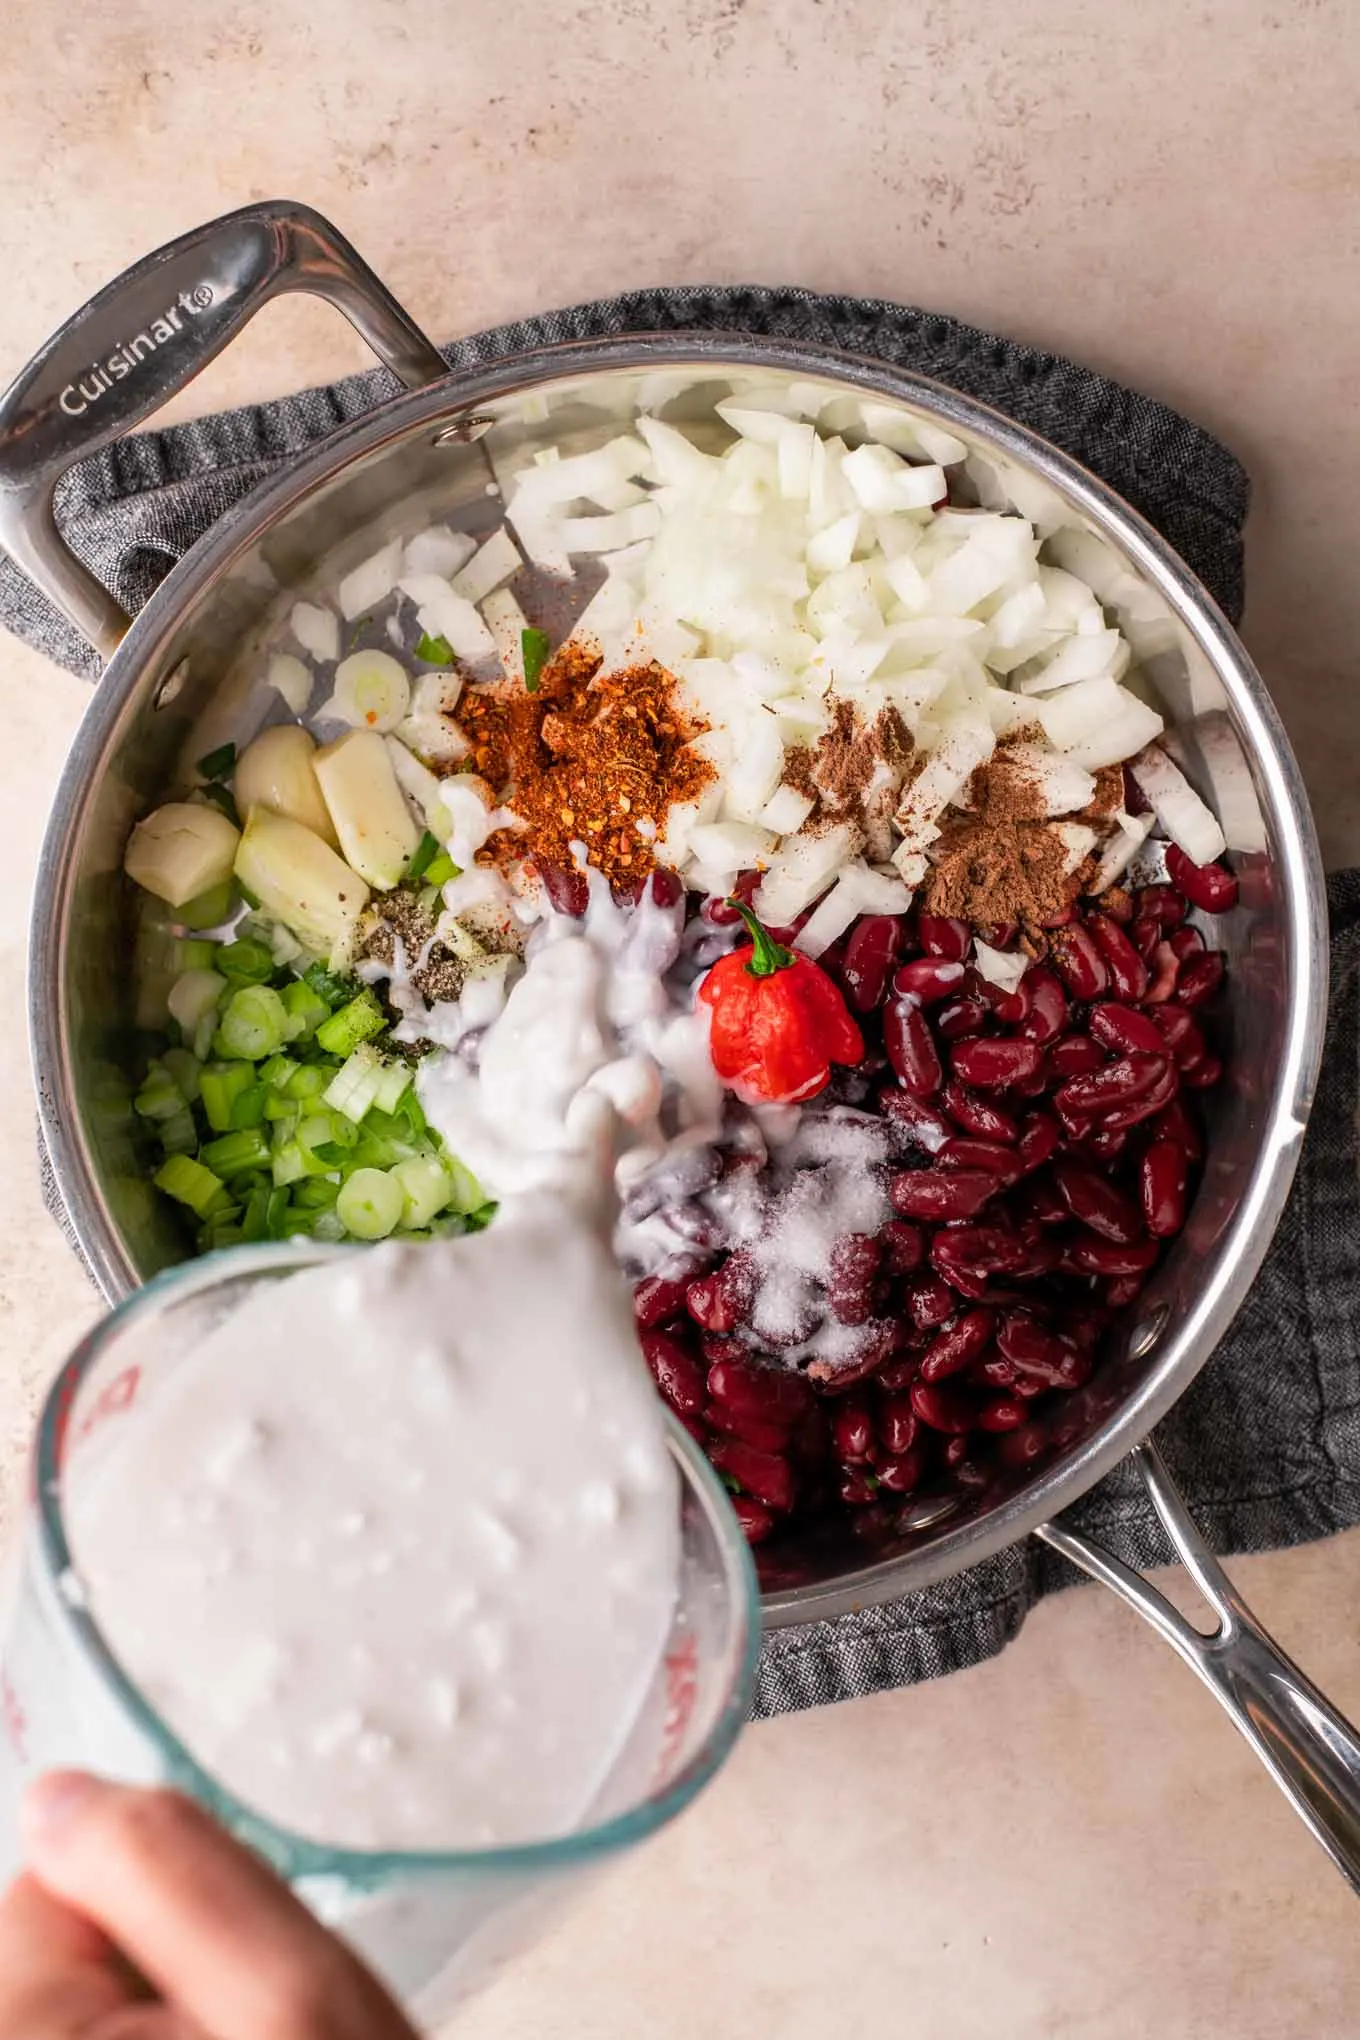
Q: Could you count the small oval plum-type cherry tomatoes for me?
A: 0